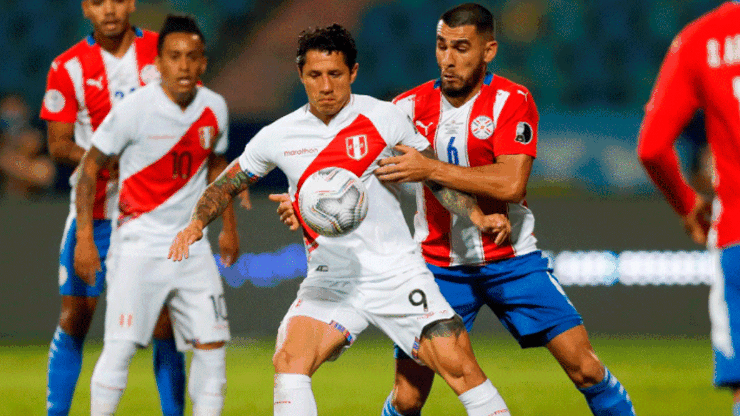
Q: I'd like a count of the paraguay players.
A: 3